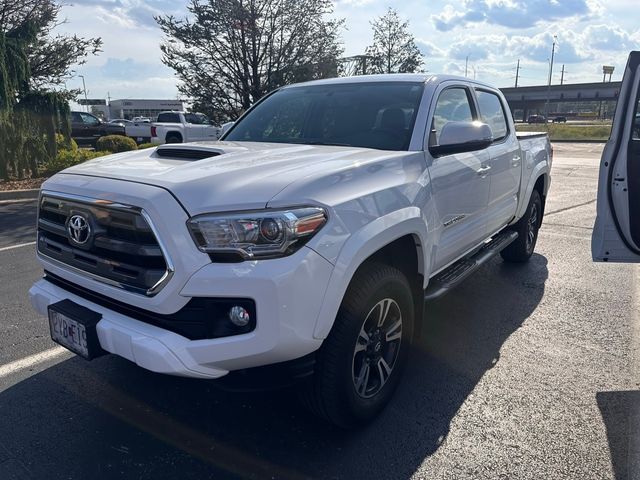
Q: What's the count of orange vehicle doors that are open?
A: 0